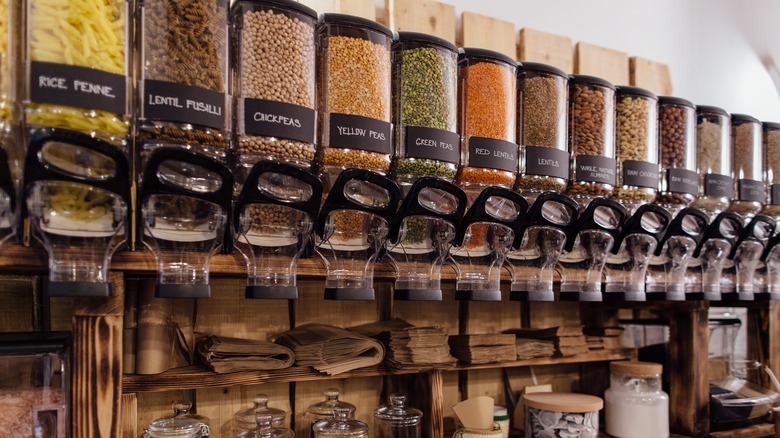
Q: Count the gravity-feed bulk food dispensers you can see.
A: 14